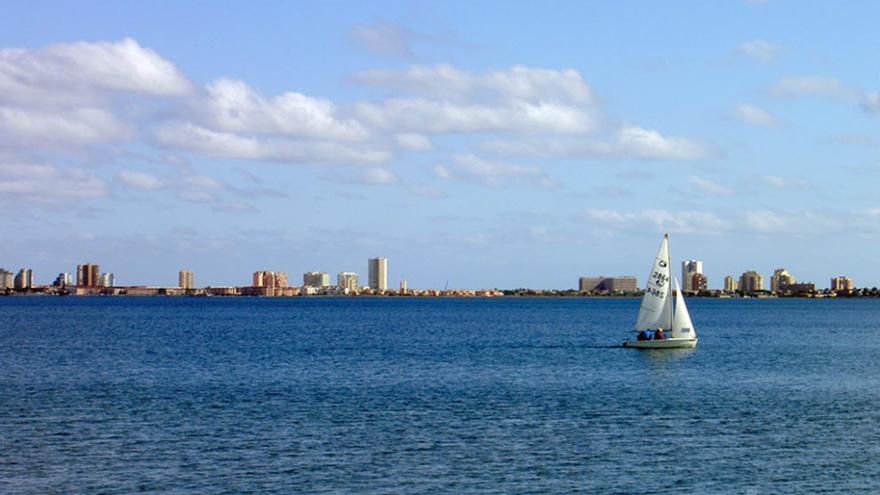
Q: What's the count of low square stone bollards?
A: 0